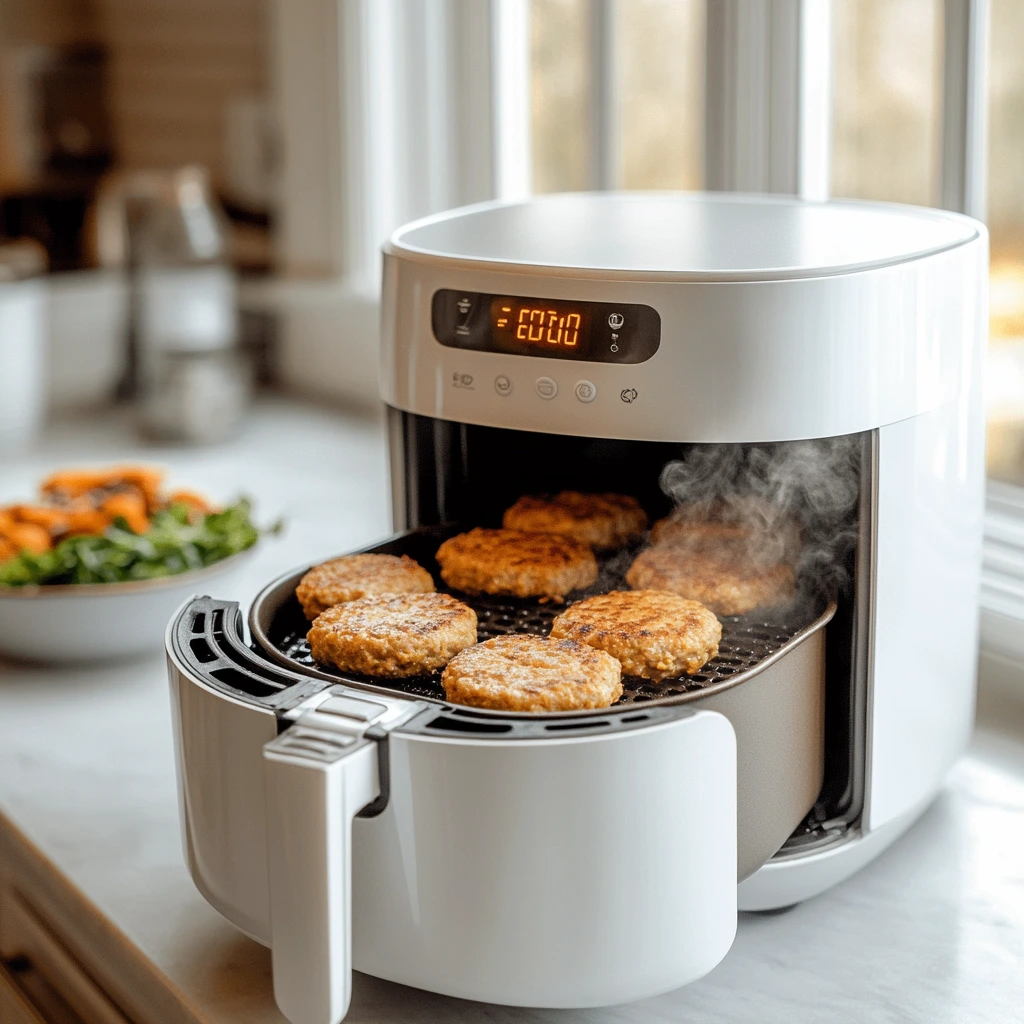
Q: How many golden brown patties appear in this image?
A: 8